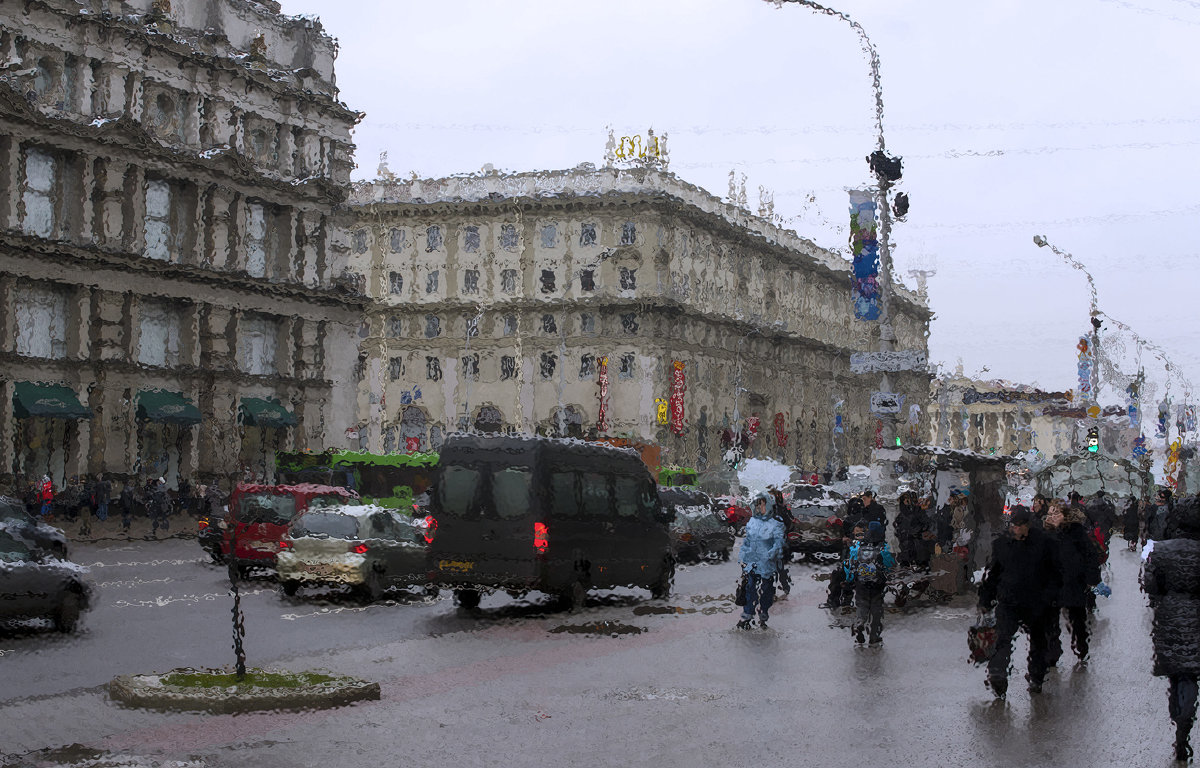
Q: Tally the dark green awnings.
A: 3